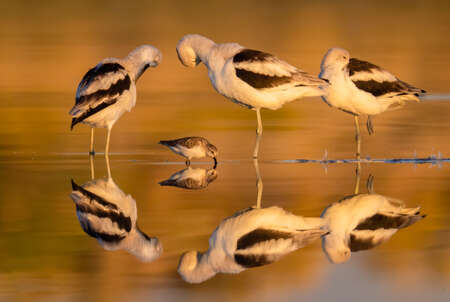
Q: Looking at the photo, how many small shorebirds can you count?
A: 1